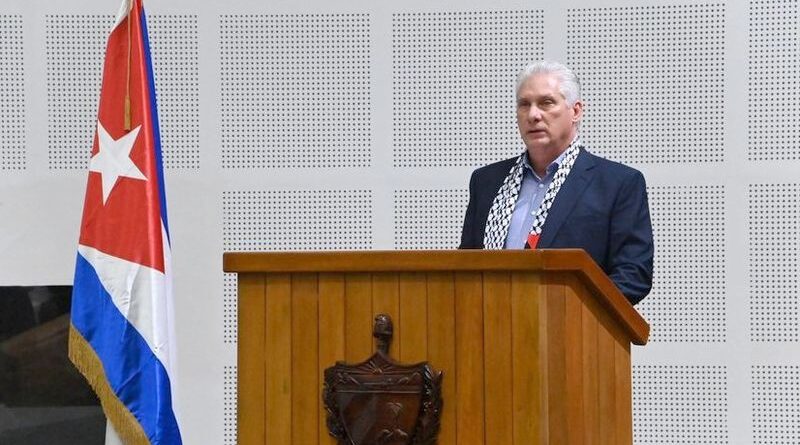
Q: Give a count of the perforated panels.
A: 13